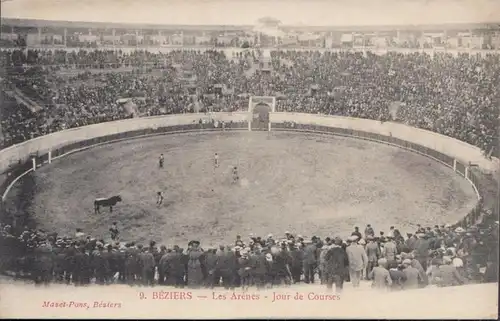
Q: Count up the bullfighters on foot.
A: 5